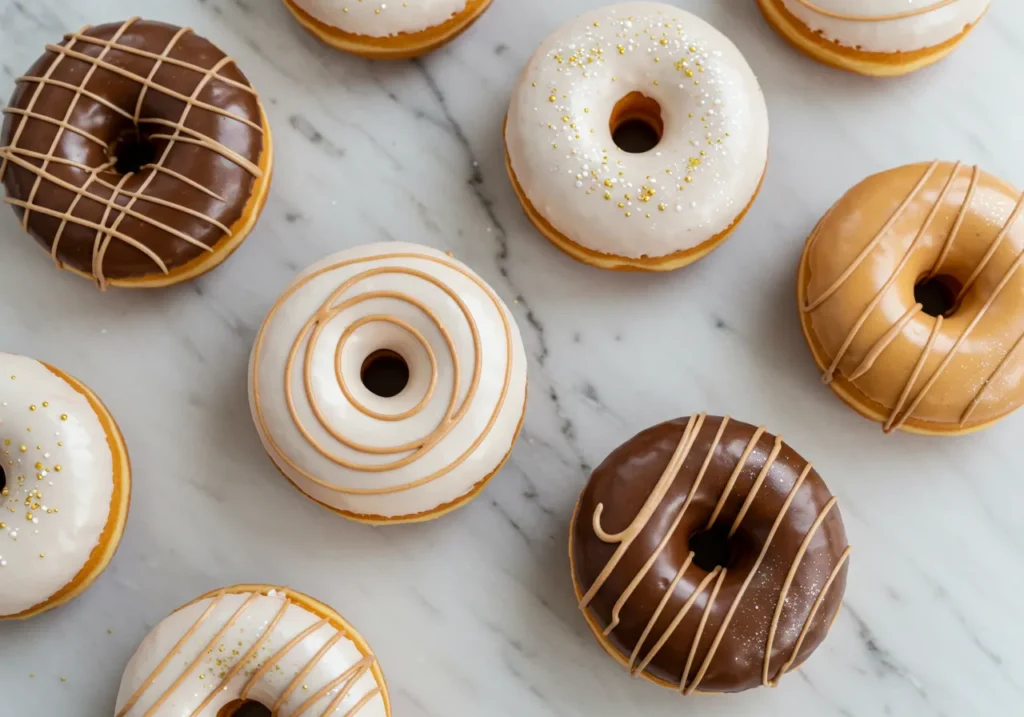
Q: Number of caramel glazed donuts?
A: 1